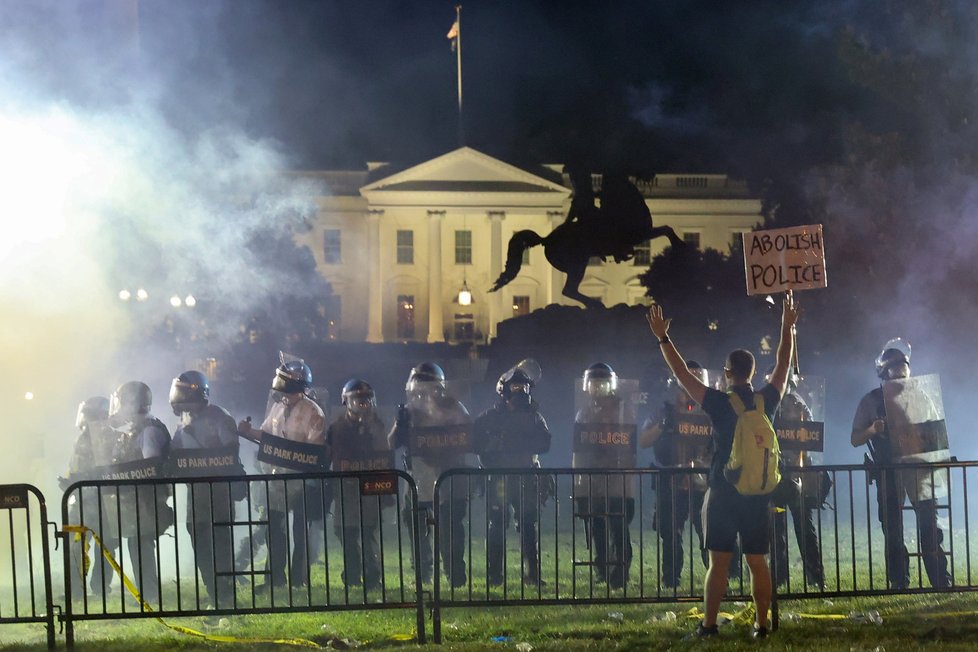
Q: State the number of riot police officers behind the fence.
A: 11